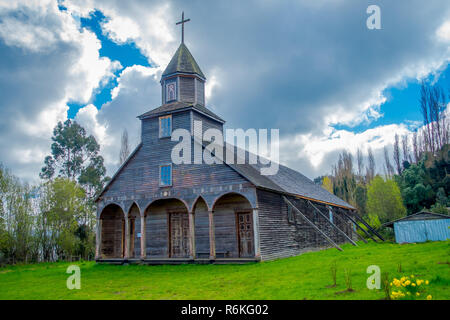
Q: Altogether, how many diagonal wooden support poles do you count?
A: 5